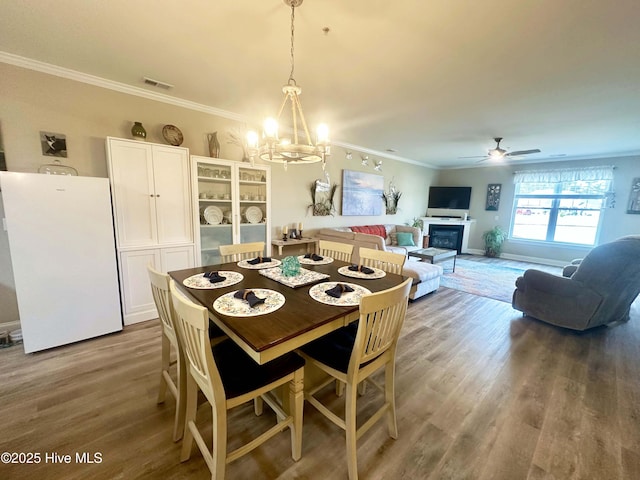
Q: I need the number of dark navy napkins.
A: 6